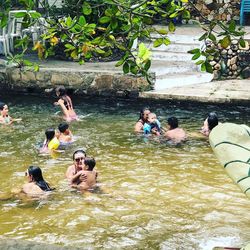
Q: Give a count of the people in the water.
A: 11